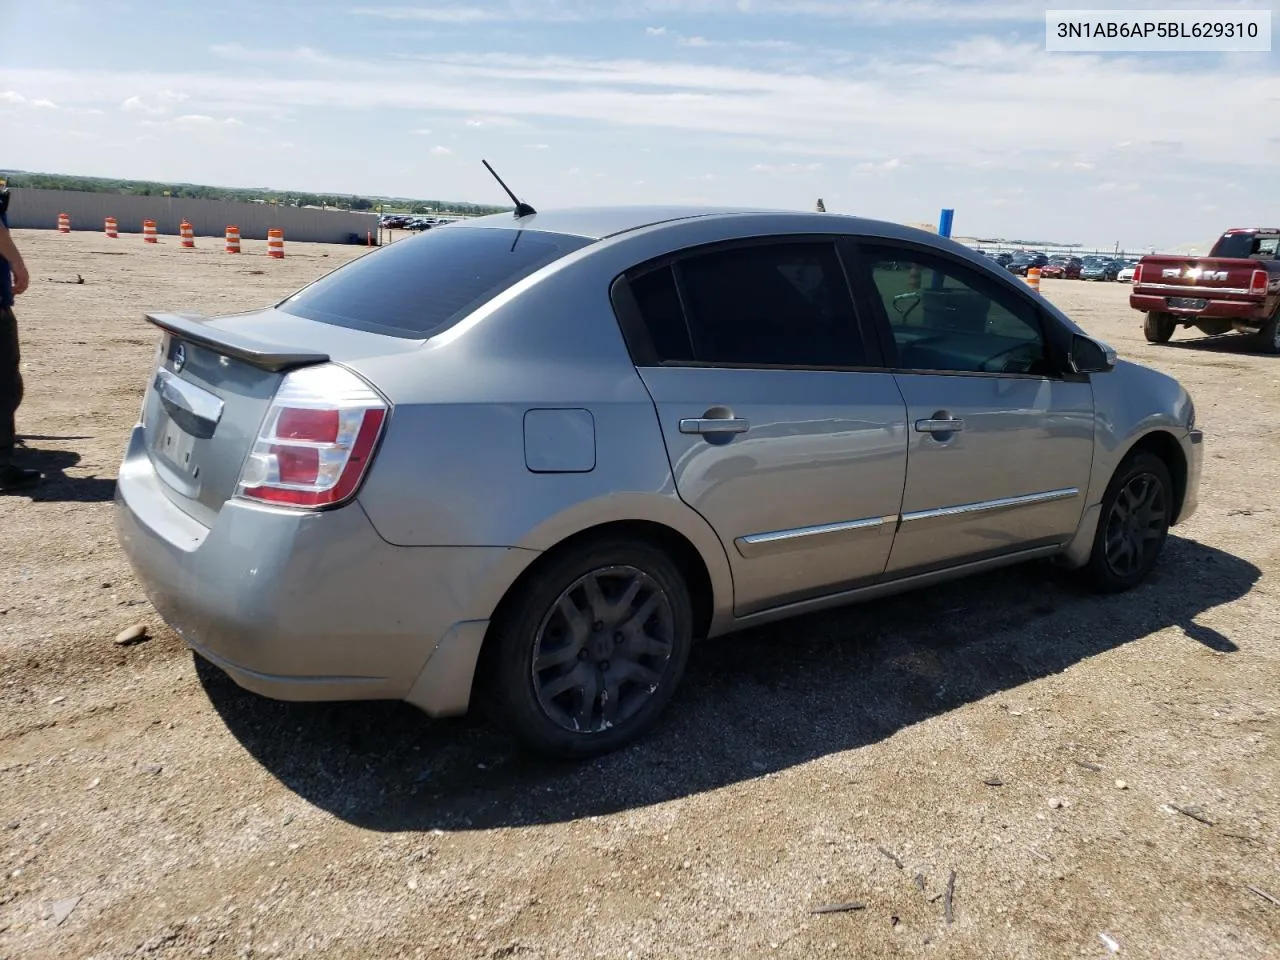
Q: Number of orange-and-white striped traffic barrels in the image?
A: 7